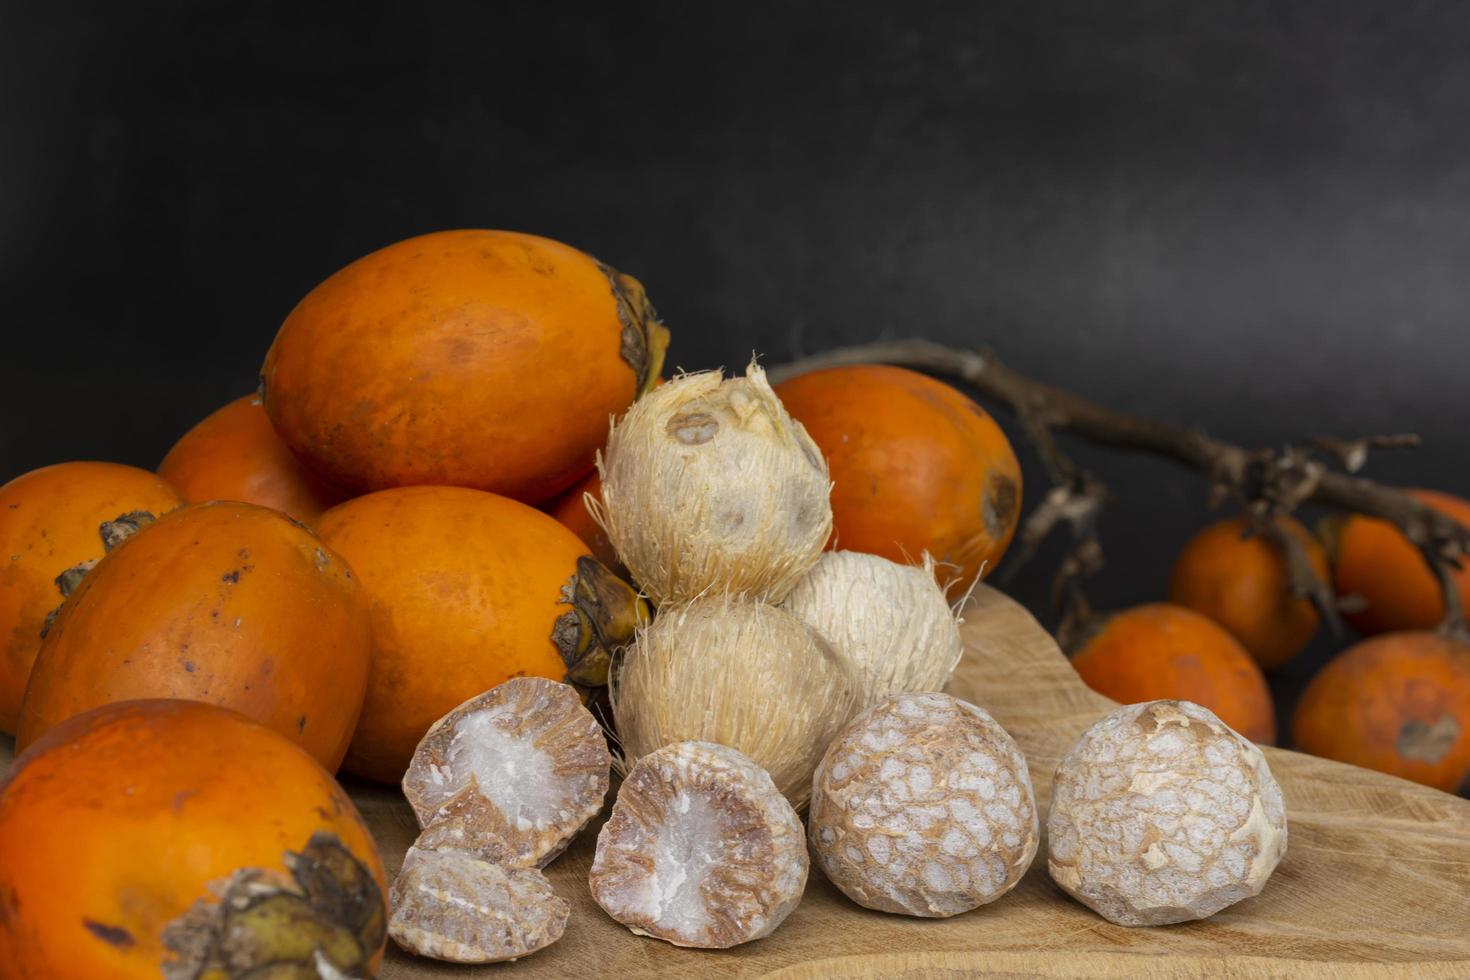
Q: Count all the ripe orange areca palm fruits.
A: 12